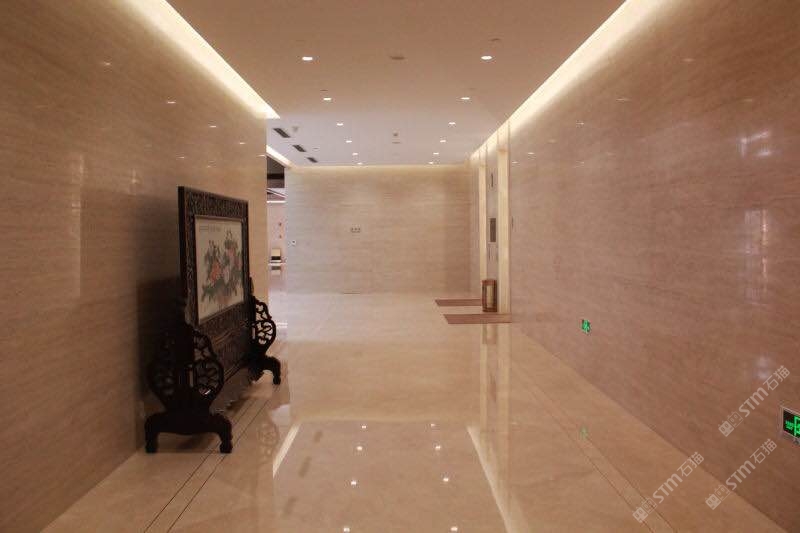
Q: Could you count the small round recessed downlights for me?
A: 12